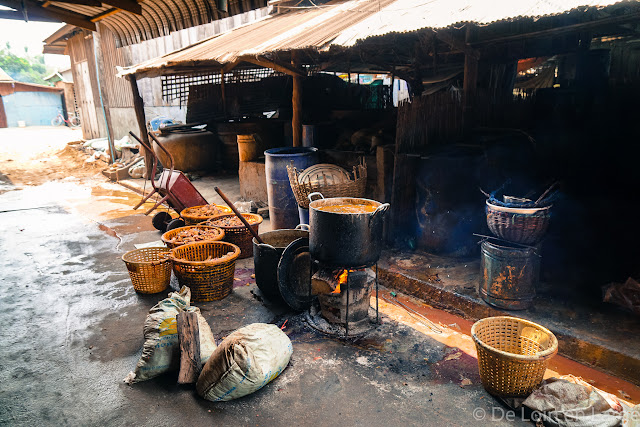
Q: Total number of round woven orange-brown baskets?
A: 6